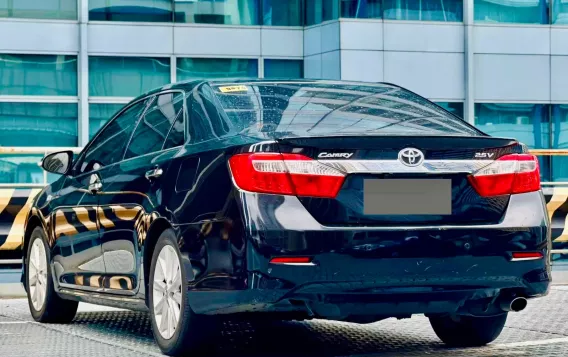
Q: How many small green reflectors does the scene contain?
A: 0